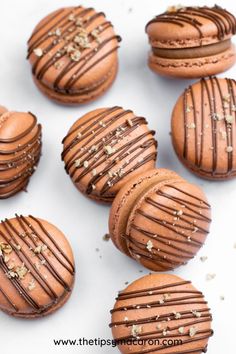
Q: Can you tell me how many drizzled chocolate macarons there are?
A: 8